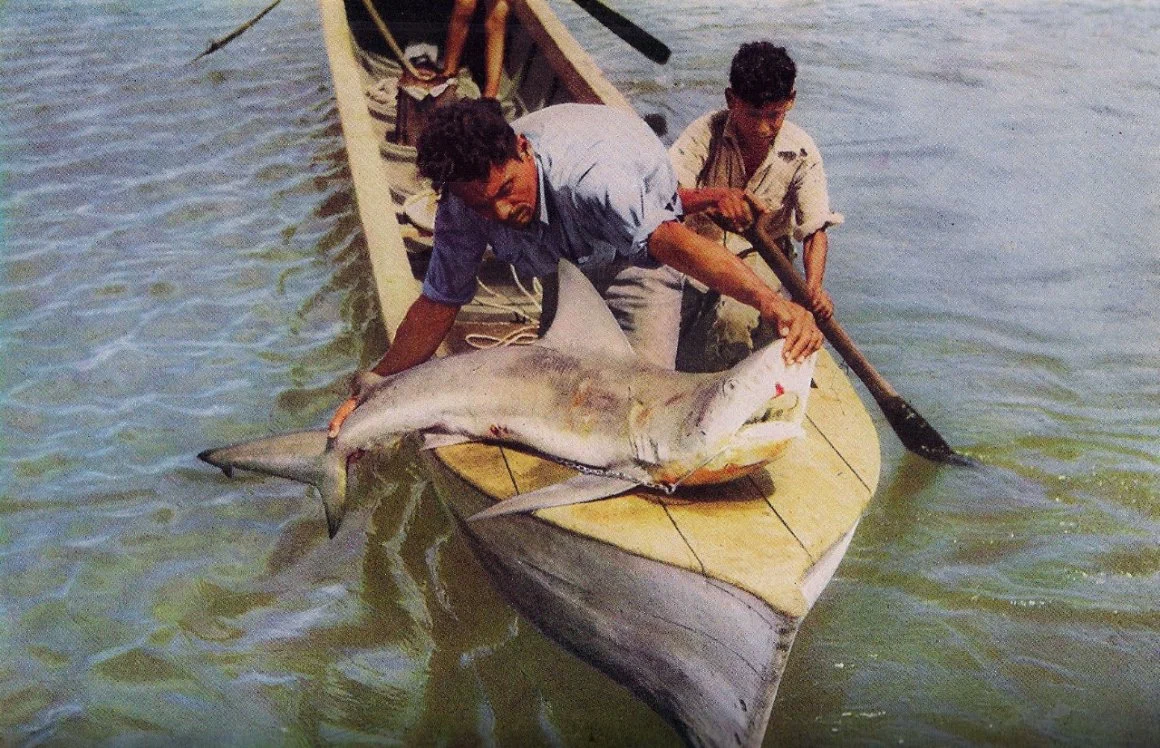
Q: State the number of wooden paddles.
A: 3